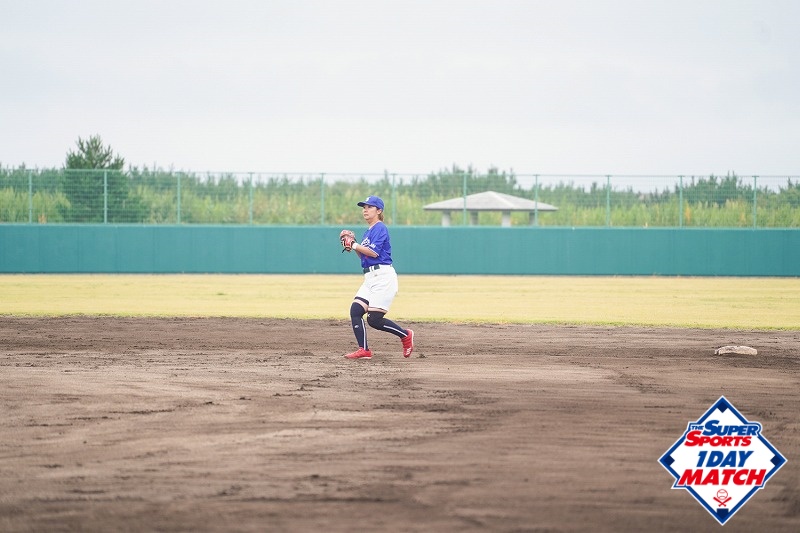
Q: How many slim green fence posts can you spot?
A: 11